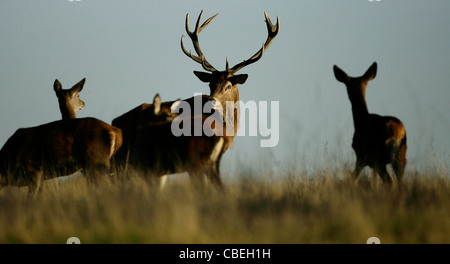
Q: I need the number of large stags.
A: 1